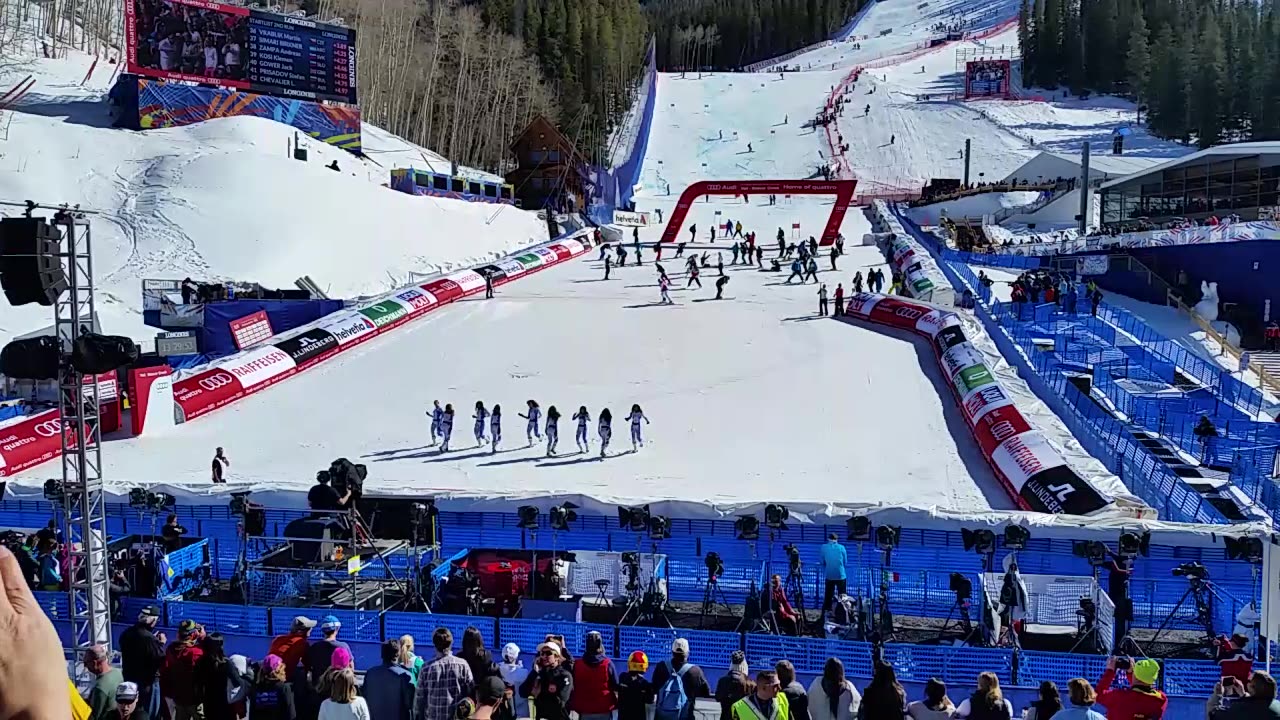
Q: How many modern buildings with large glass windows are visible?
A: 1